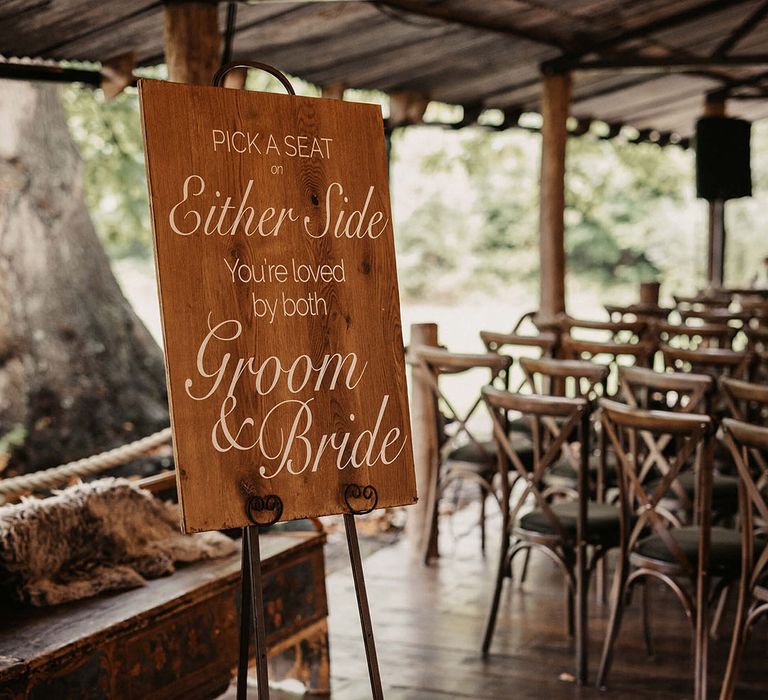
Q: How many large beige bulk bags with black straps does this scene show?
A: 0